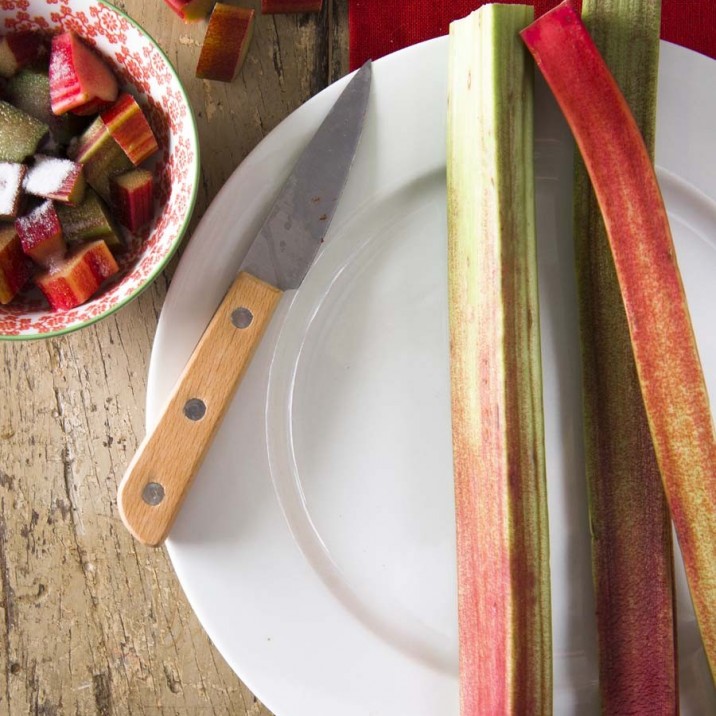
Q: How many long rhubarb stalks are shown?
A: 3